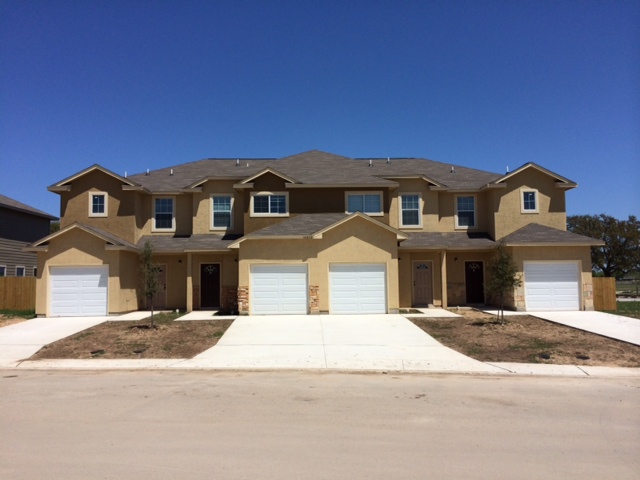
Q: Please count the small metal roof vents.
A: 9